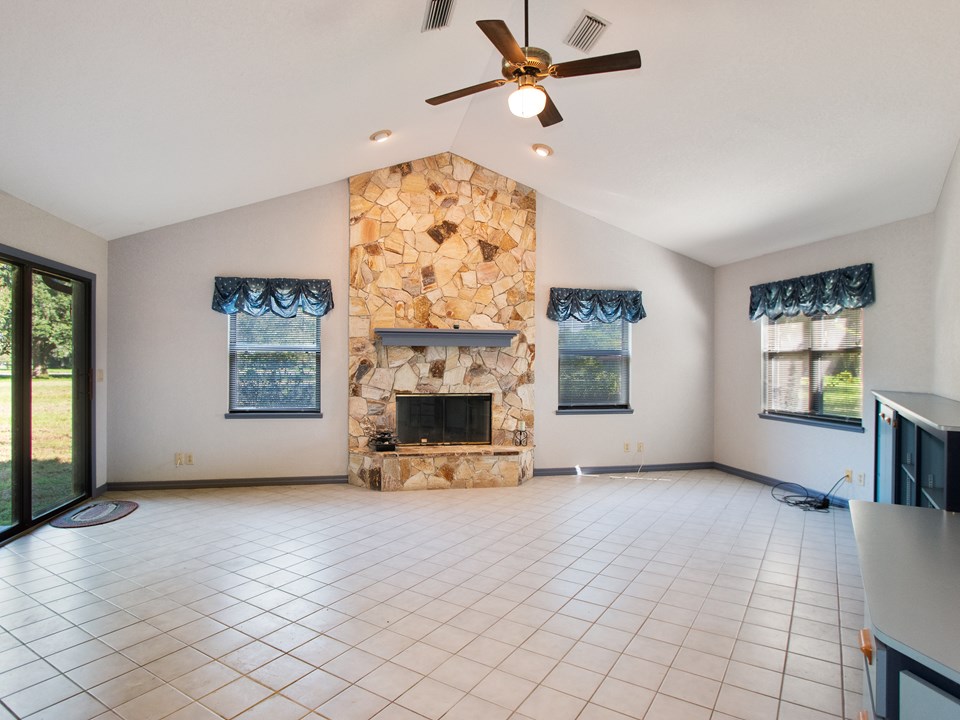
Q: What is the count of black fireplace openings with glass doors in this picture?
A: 1